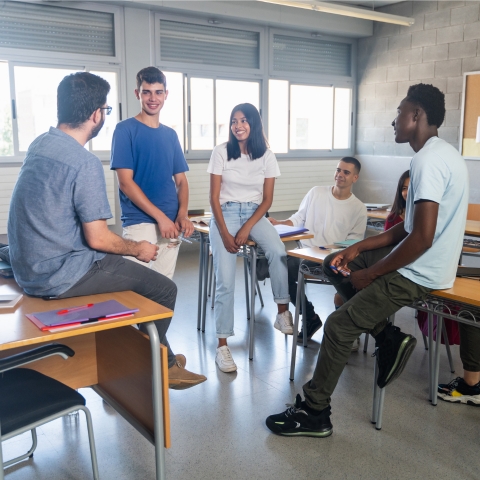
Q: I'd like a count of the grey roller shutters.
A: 3